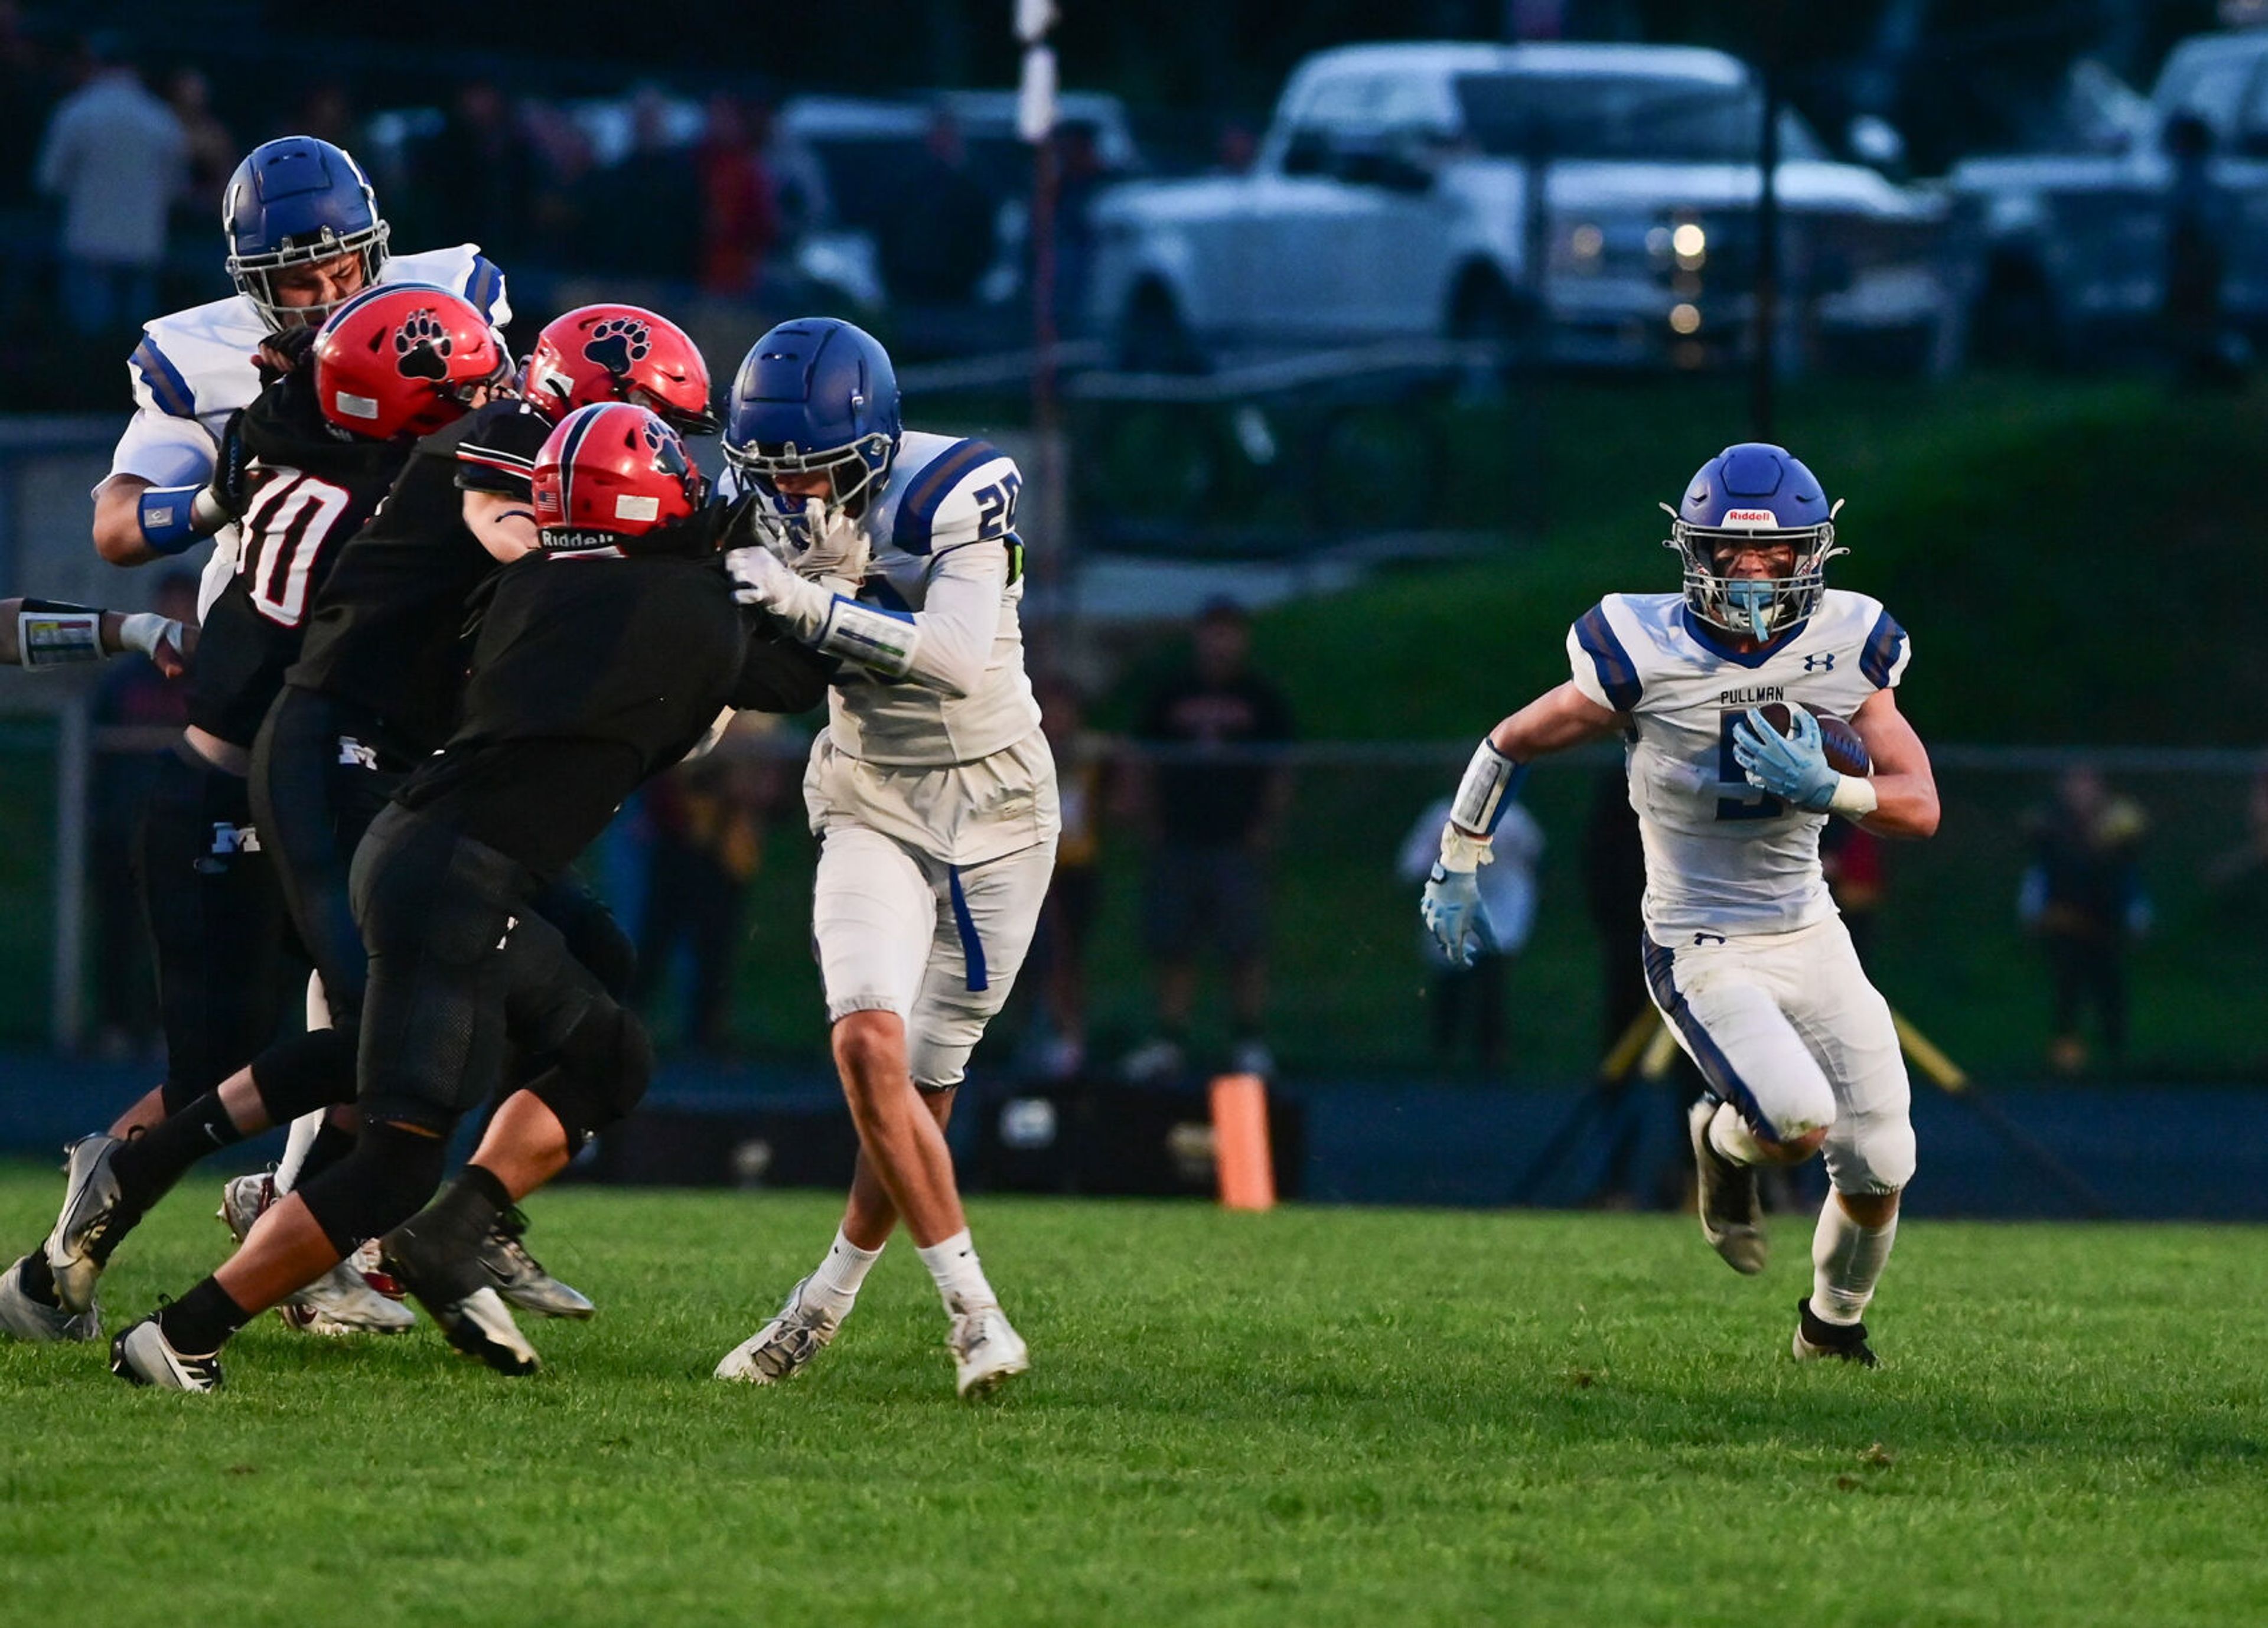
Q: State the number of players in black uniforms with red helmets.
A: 3